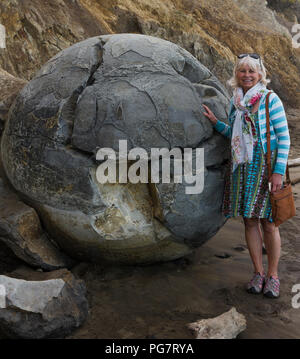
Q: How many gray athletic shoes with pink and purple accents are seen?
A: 2